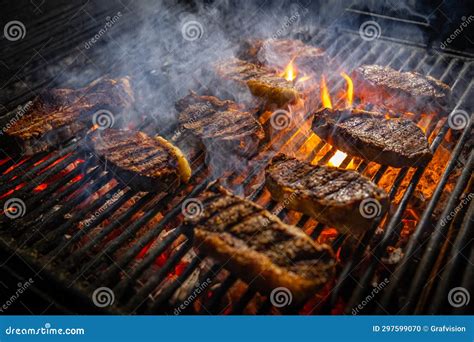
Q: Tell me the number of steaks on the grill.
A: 9